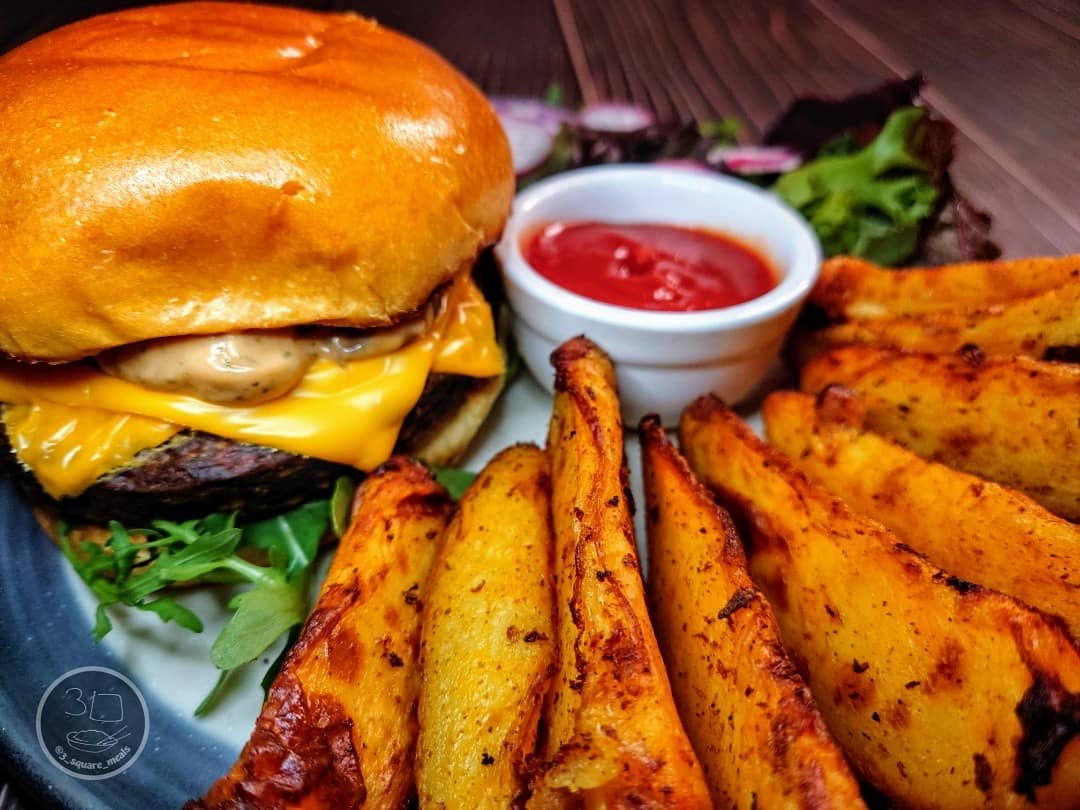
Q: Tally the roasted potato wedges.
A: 9